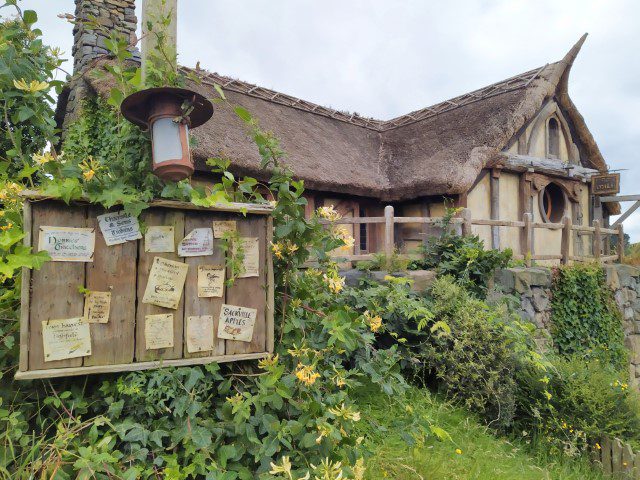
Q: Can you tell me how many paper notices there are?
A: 13